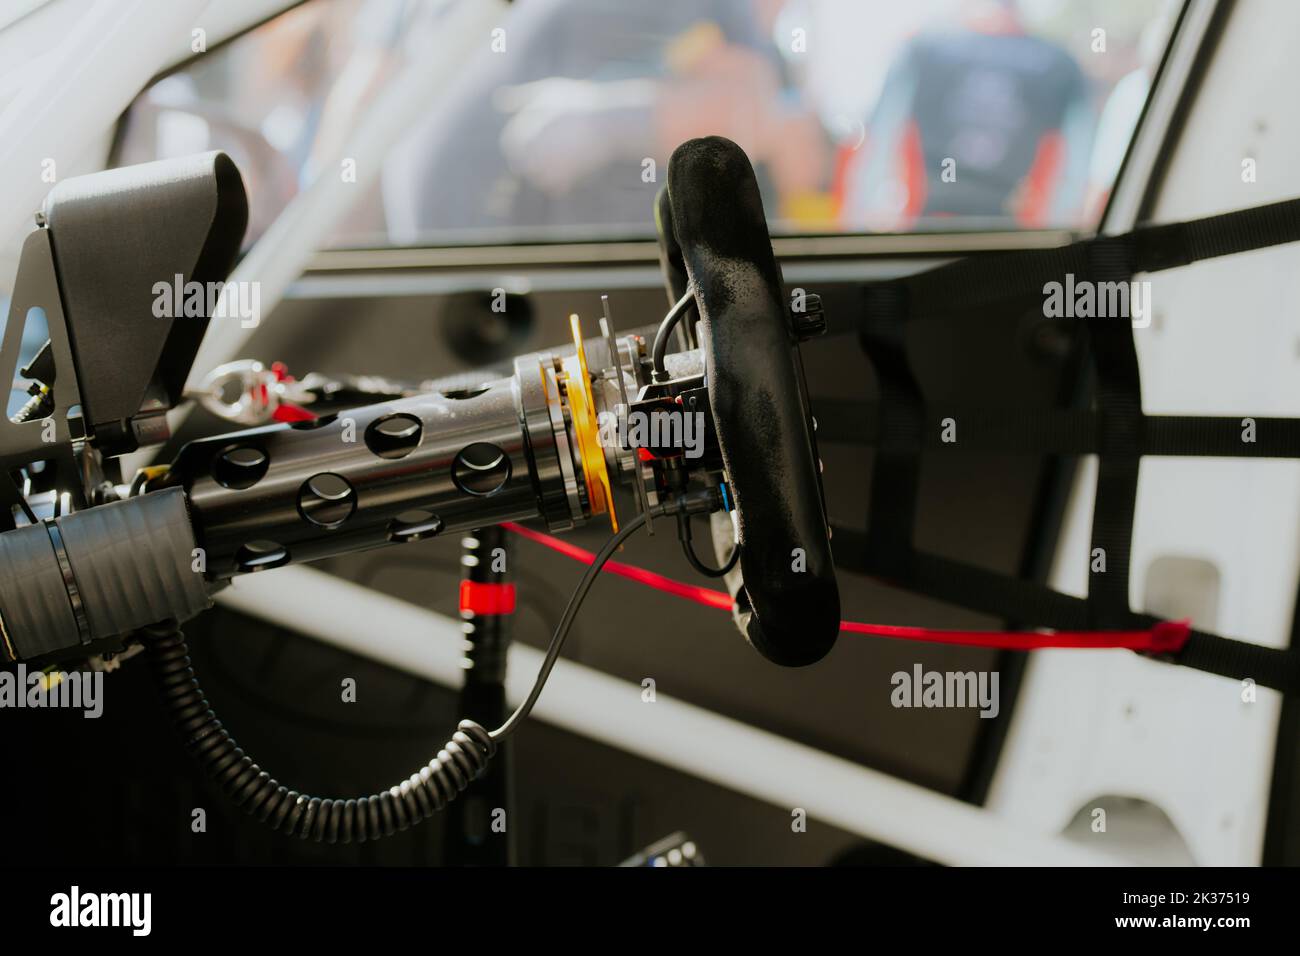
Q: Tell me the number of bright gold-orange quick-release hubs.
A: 1